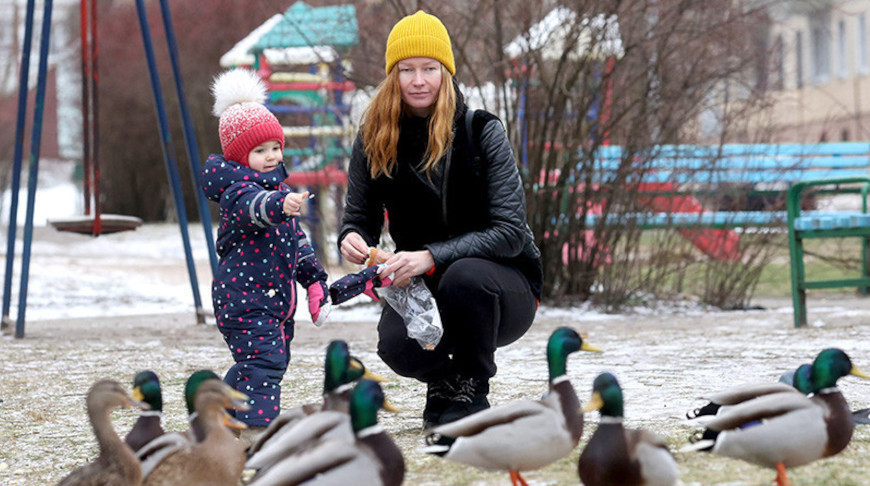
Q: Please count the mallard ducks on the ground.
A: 11